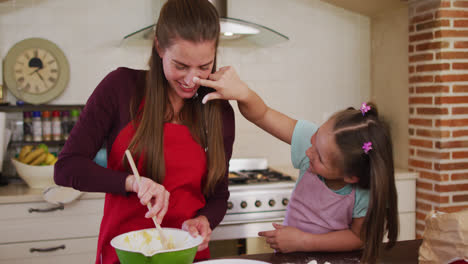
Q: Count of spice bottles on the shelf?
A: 6